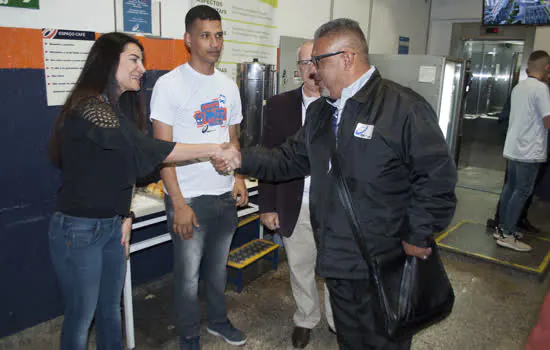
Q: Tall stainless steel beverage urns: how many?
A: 1